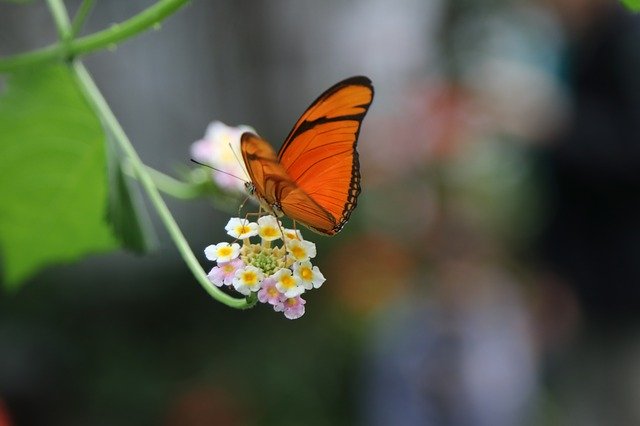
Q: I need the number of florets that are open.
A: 11